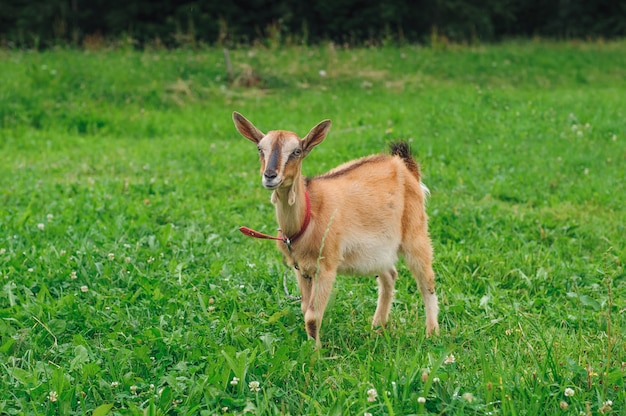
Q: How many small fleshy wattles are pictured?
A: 2